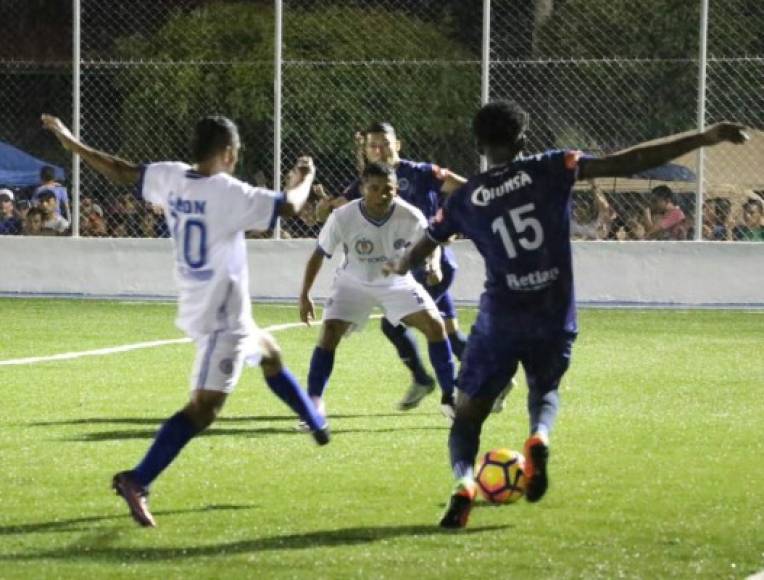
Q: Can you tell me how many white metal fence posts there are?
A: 4